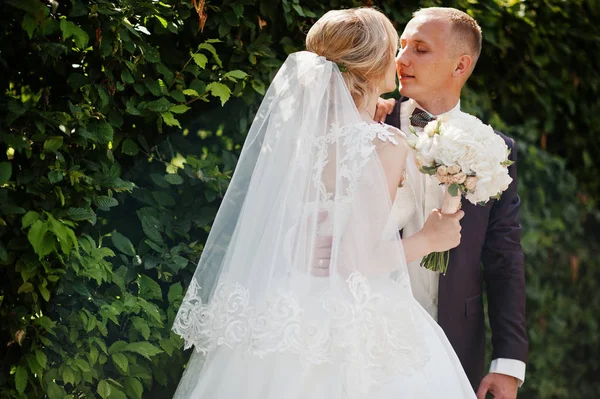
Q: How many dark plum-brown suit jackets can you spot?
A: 1